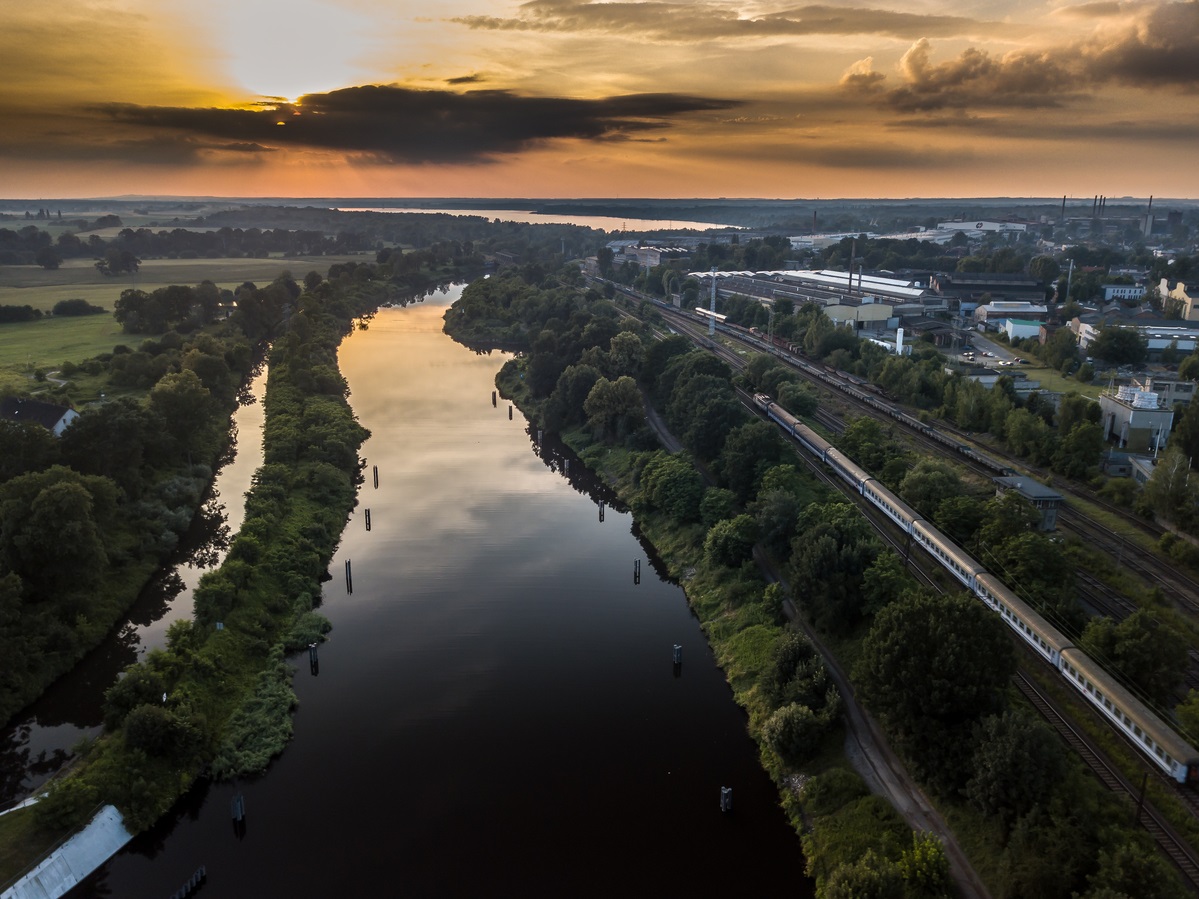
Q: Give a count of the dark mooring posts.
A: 13